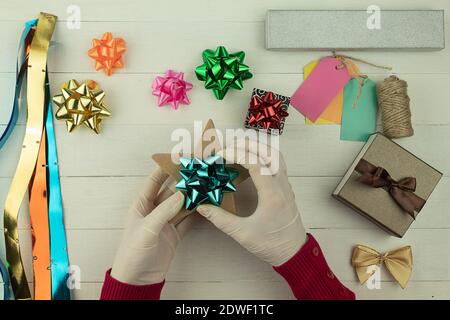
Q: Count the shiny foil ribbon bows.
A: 6